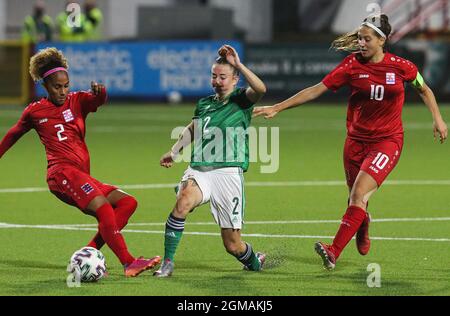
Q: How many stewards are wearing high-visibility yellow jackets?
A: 3